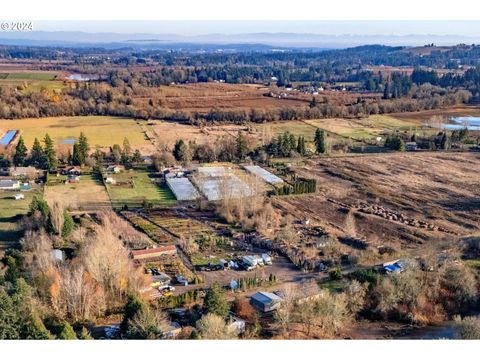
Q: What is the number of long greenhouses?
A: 3